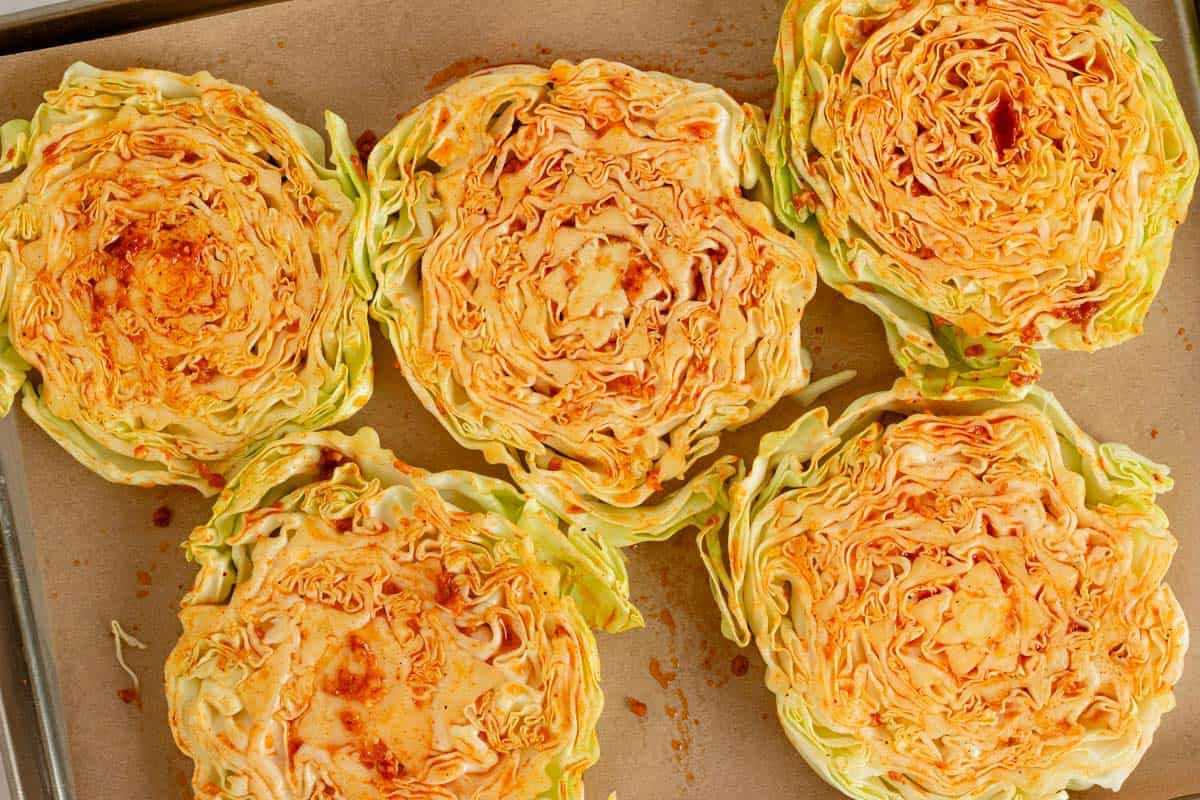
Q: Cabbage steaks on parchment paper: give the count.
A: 5